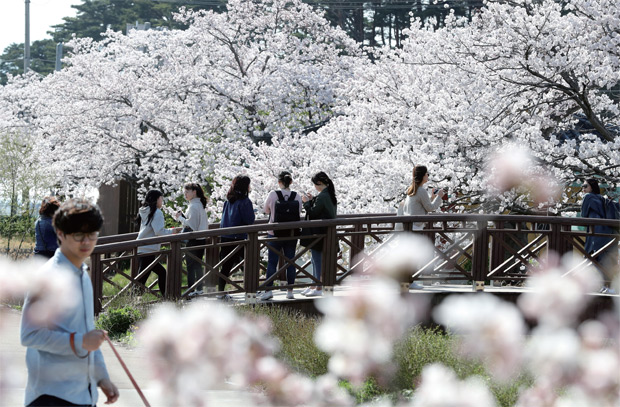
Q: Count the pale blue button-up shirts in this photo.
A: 1